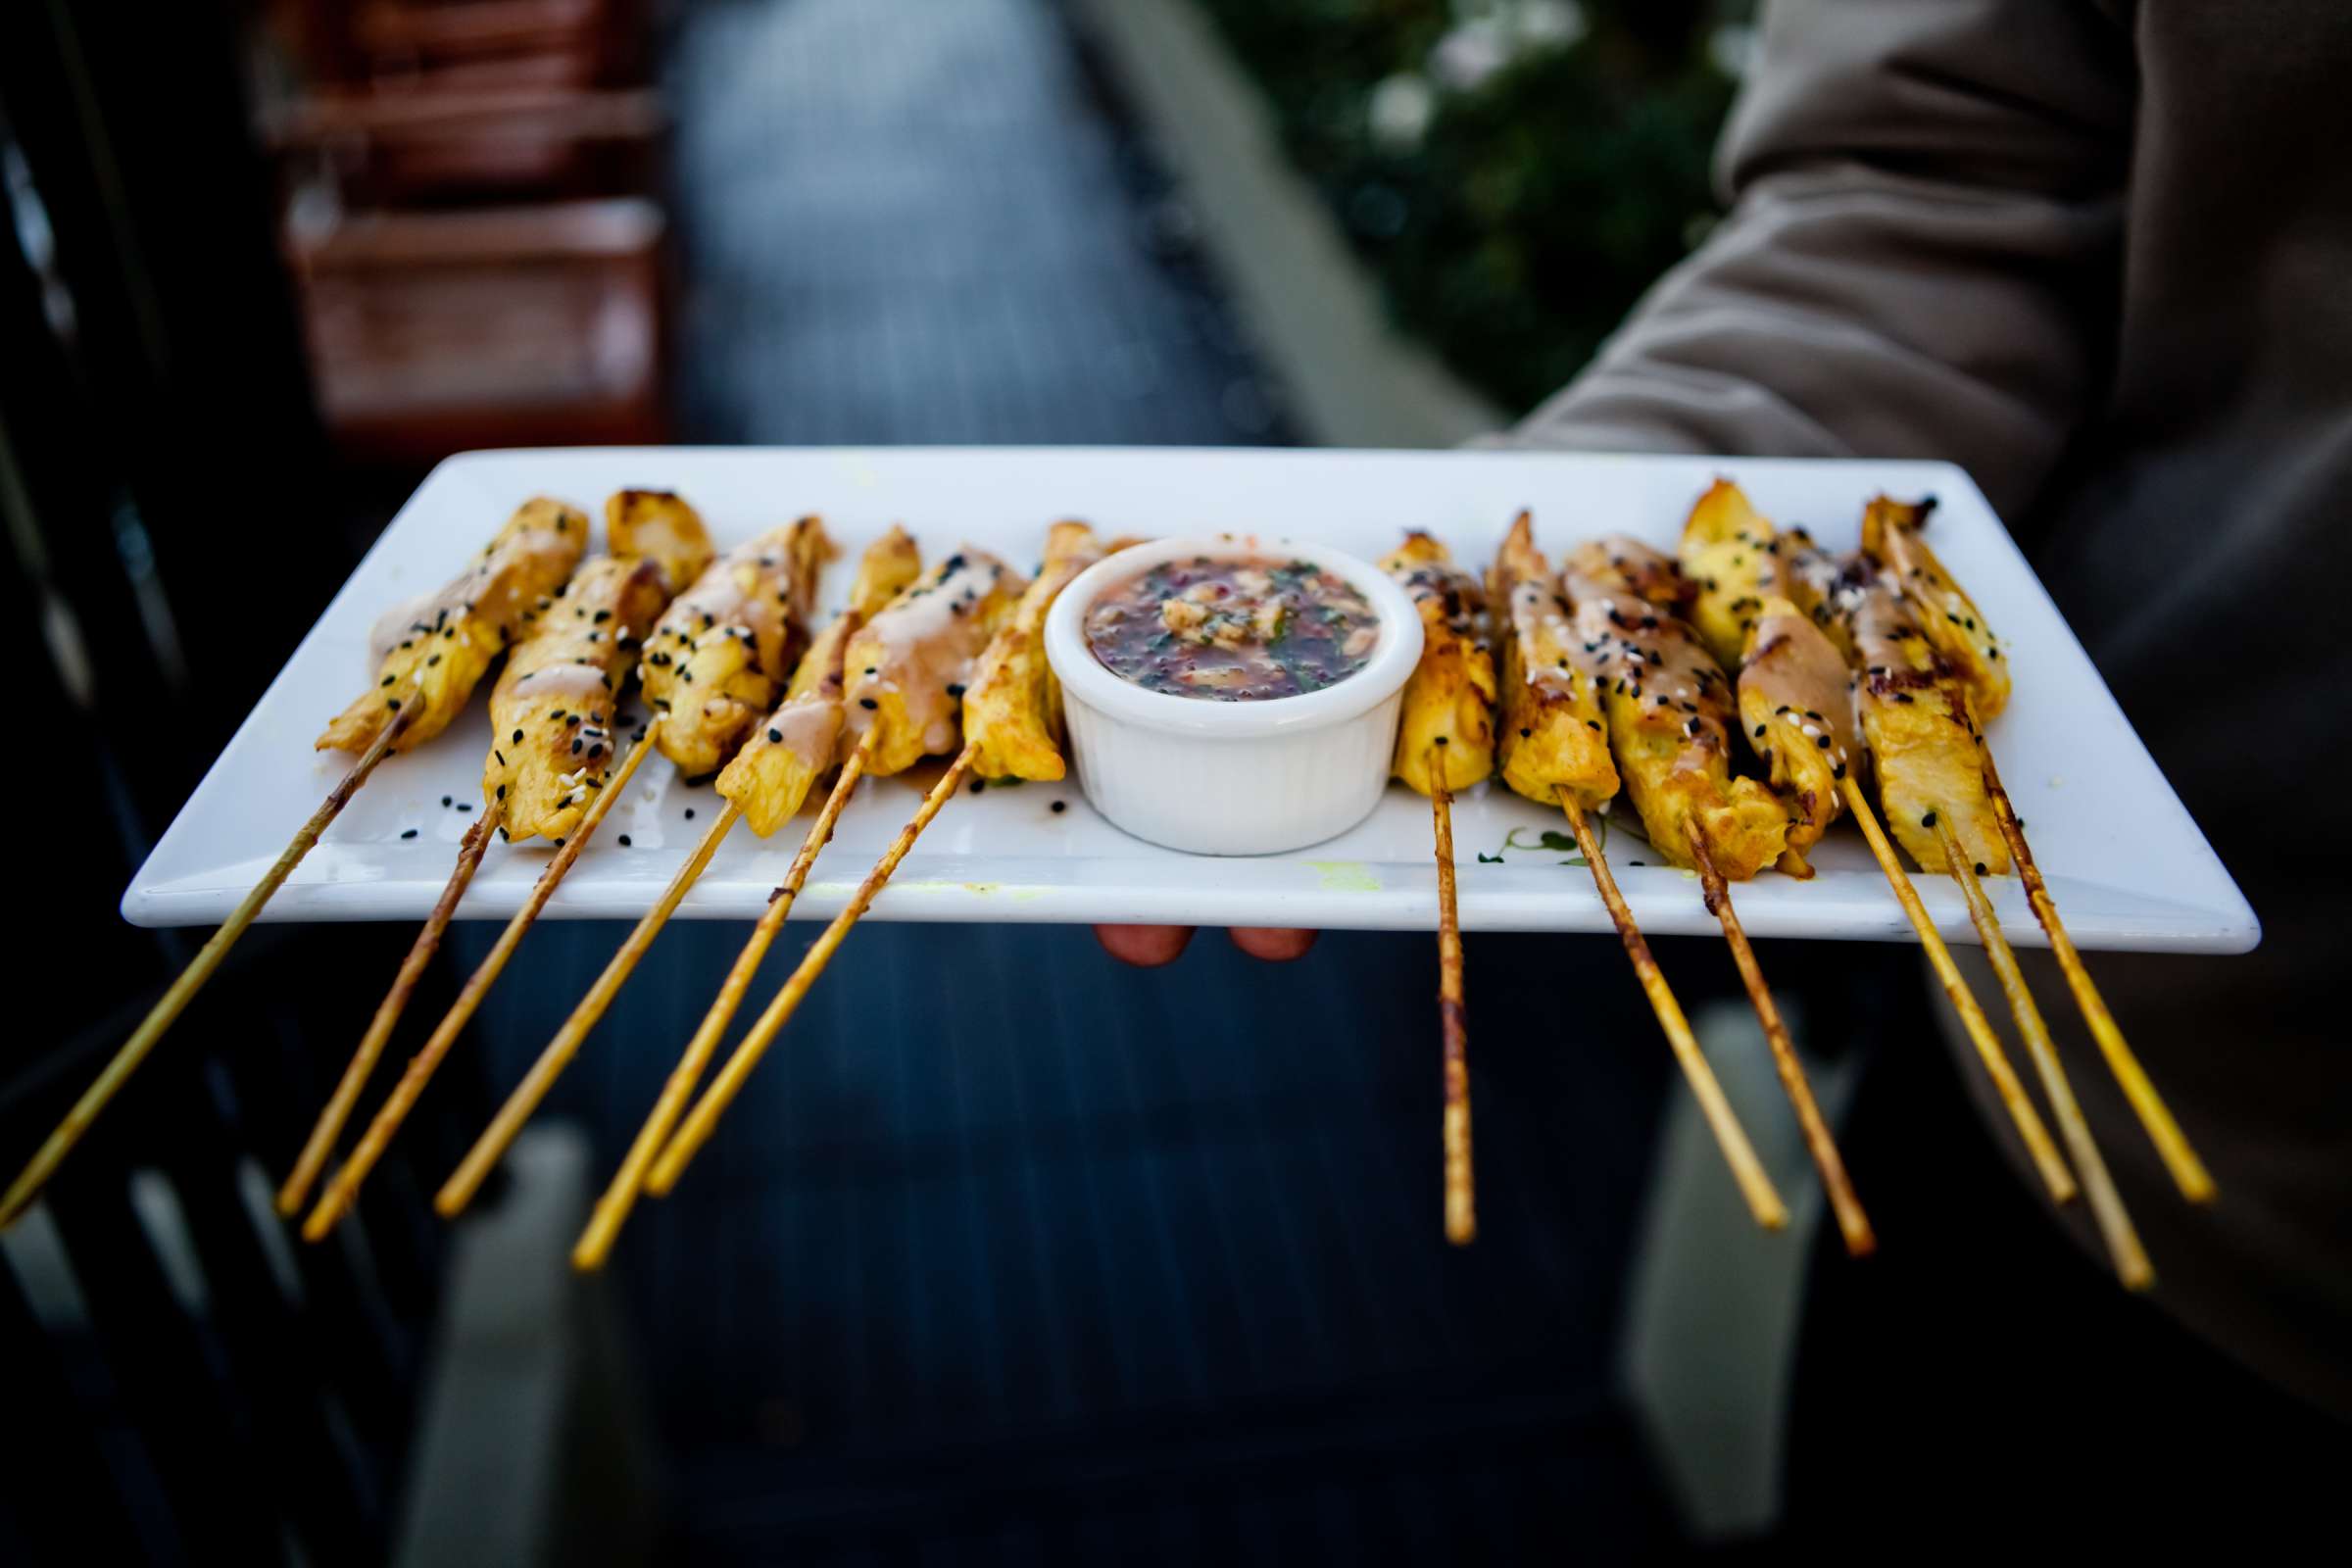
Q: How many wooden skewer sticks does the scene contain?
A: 12